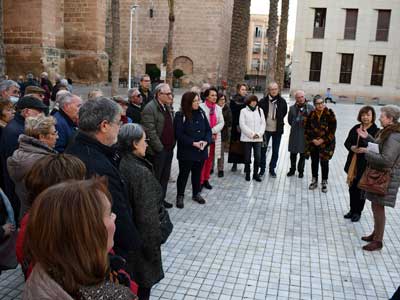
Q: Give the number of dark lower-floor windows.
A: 3